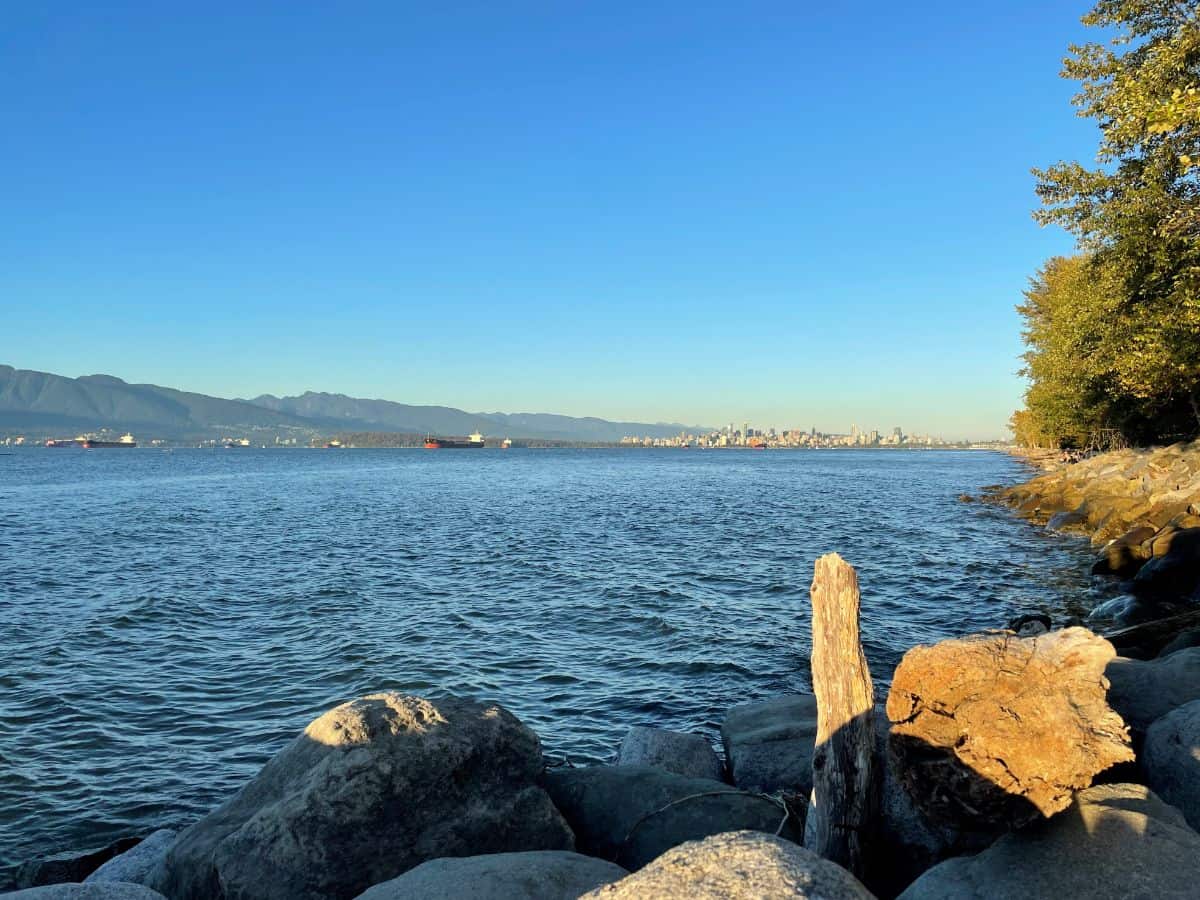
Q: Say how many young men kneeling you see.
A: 0